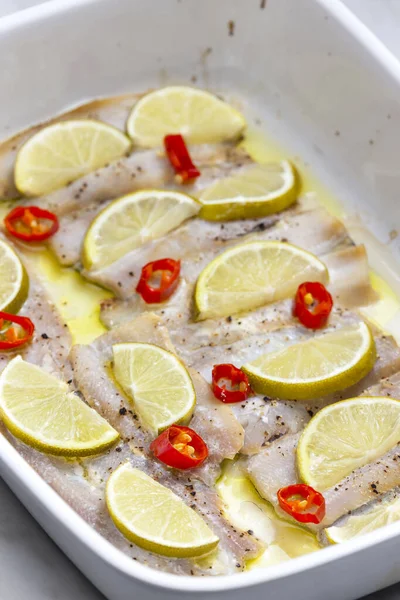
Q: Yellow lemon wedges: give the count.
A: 12